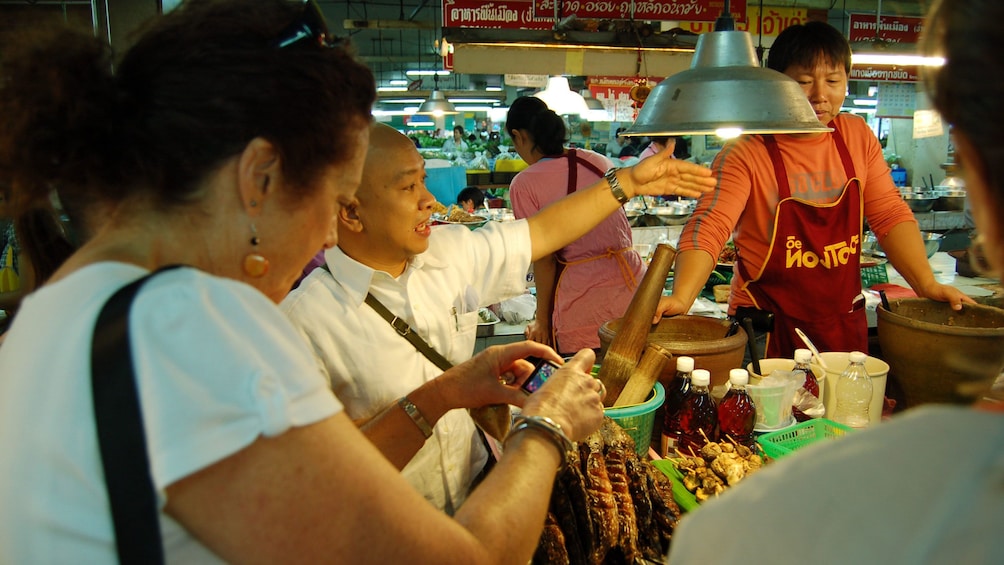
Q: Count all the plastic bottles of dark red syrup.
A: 4